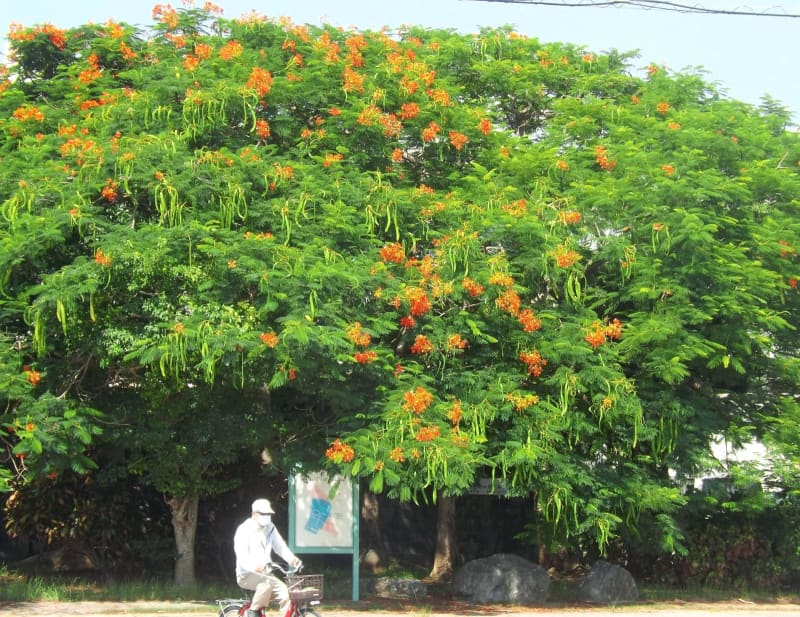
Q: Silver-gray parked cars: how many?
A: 0